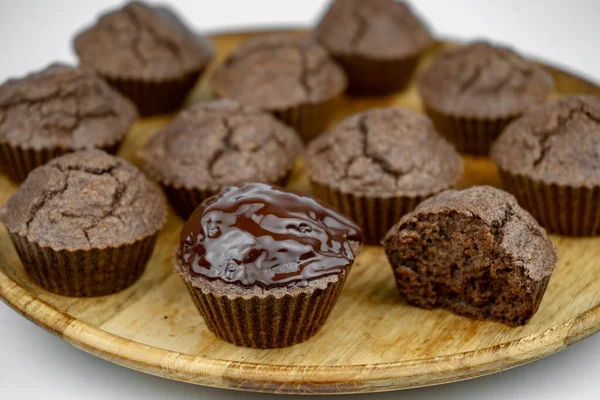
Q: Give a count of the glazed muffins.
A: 1